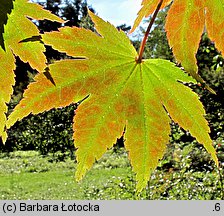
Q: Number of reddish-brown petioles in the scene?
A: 1